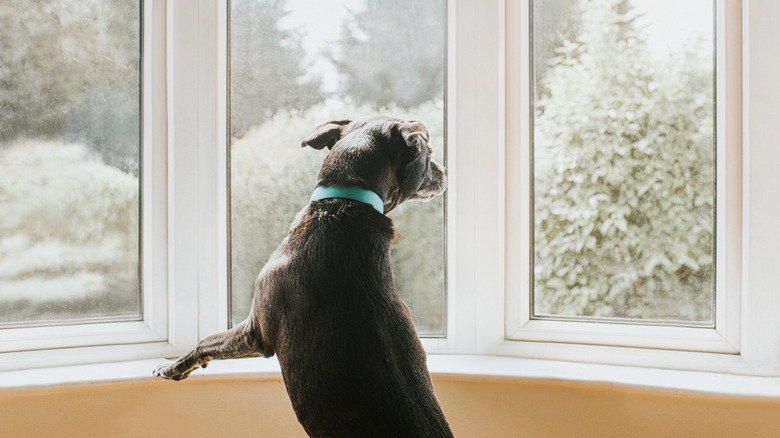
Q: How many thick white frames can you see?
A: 3